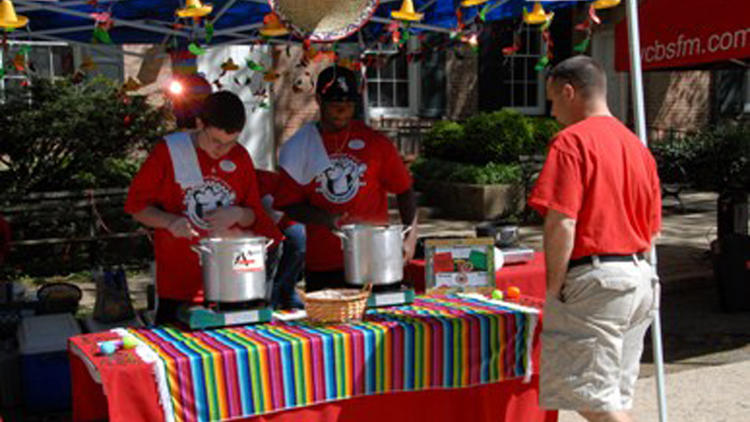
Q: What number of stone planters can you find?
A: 1